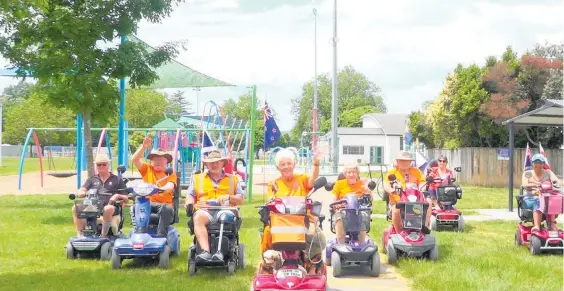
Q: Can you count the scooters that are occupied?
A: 8